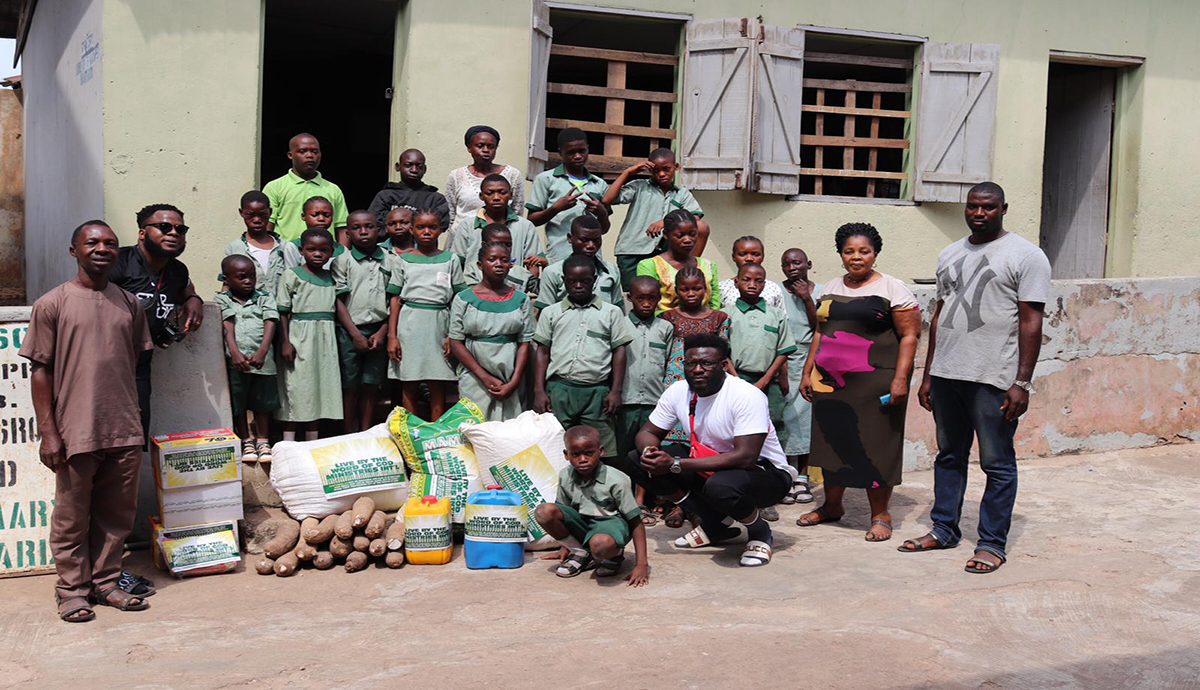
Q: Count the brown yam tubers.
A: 15